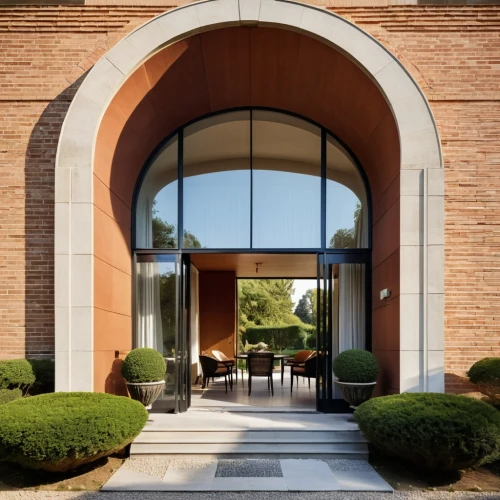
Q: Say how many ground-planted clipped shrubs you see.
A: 4